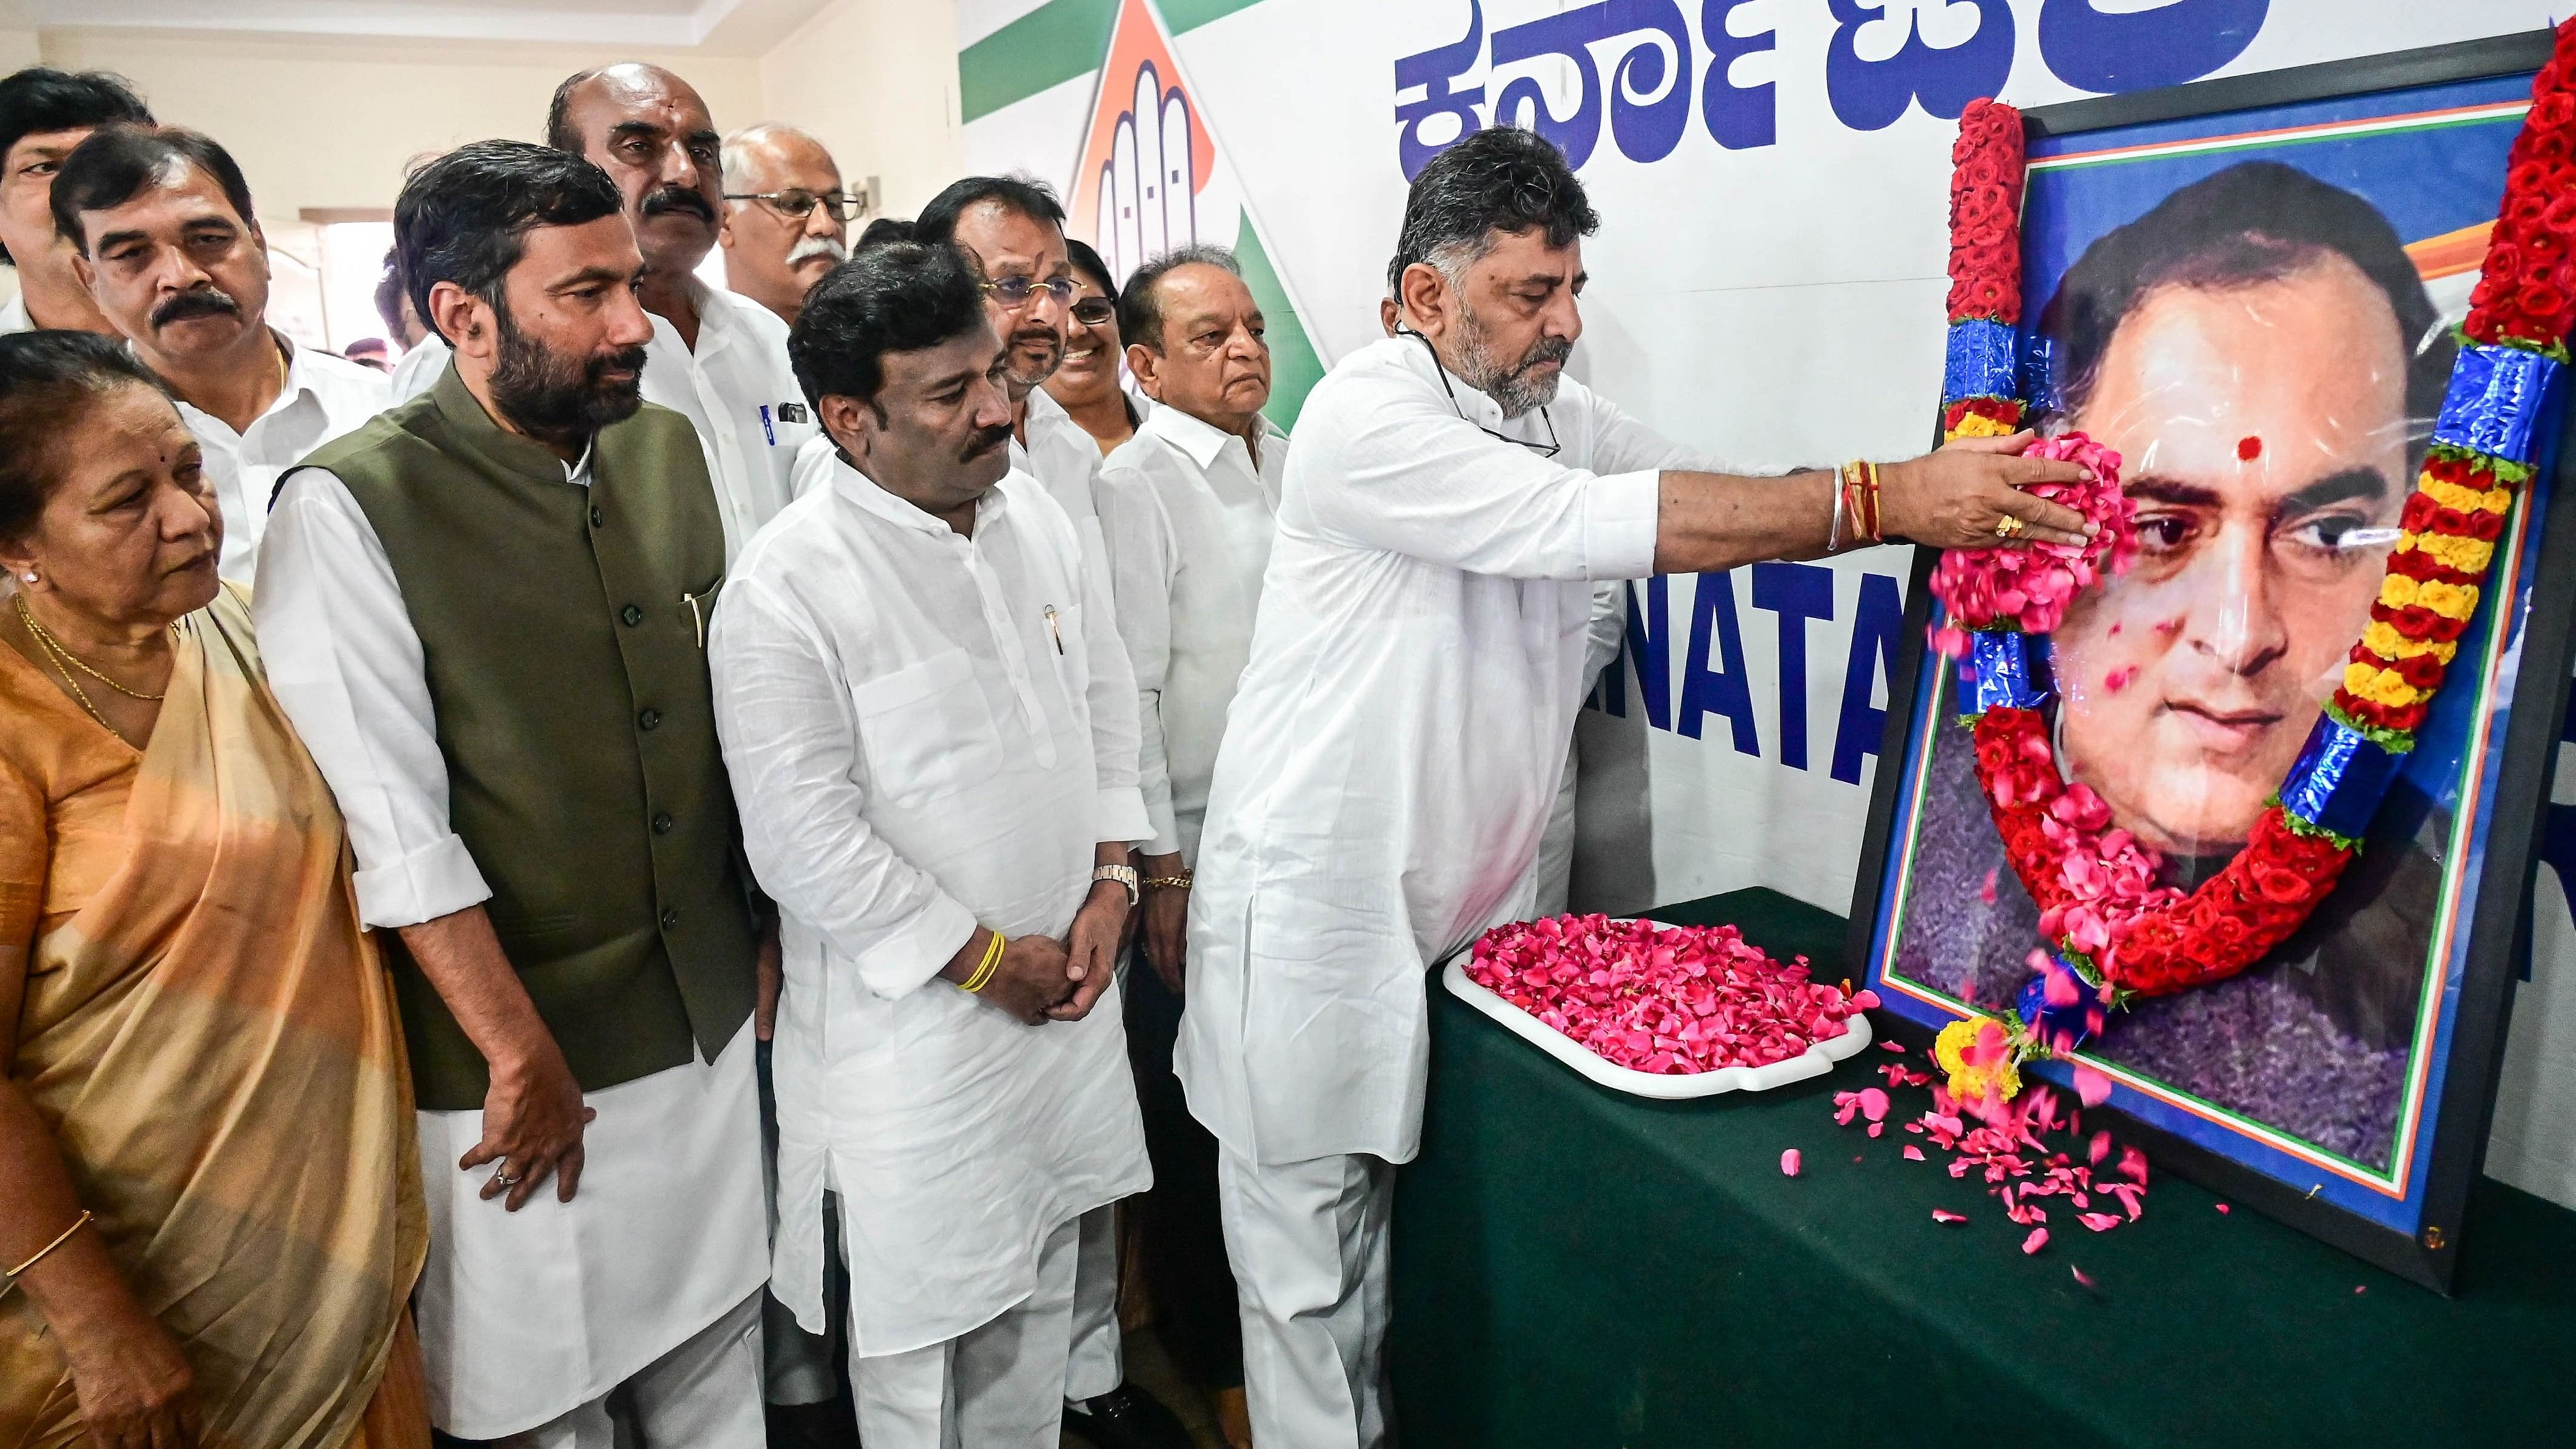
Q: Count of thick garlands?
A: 1